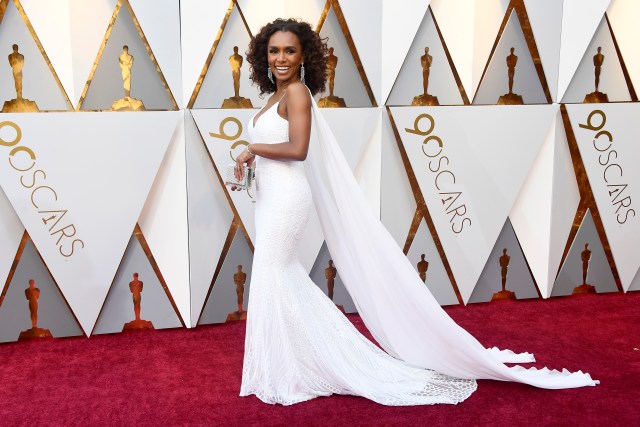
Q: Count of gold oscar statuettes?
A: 14